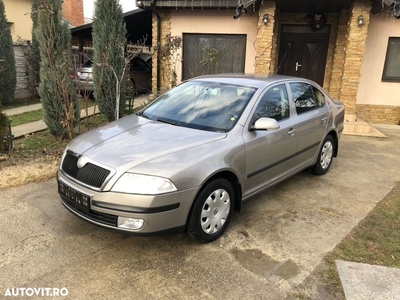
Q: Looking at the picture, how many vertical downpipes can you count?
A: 1